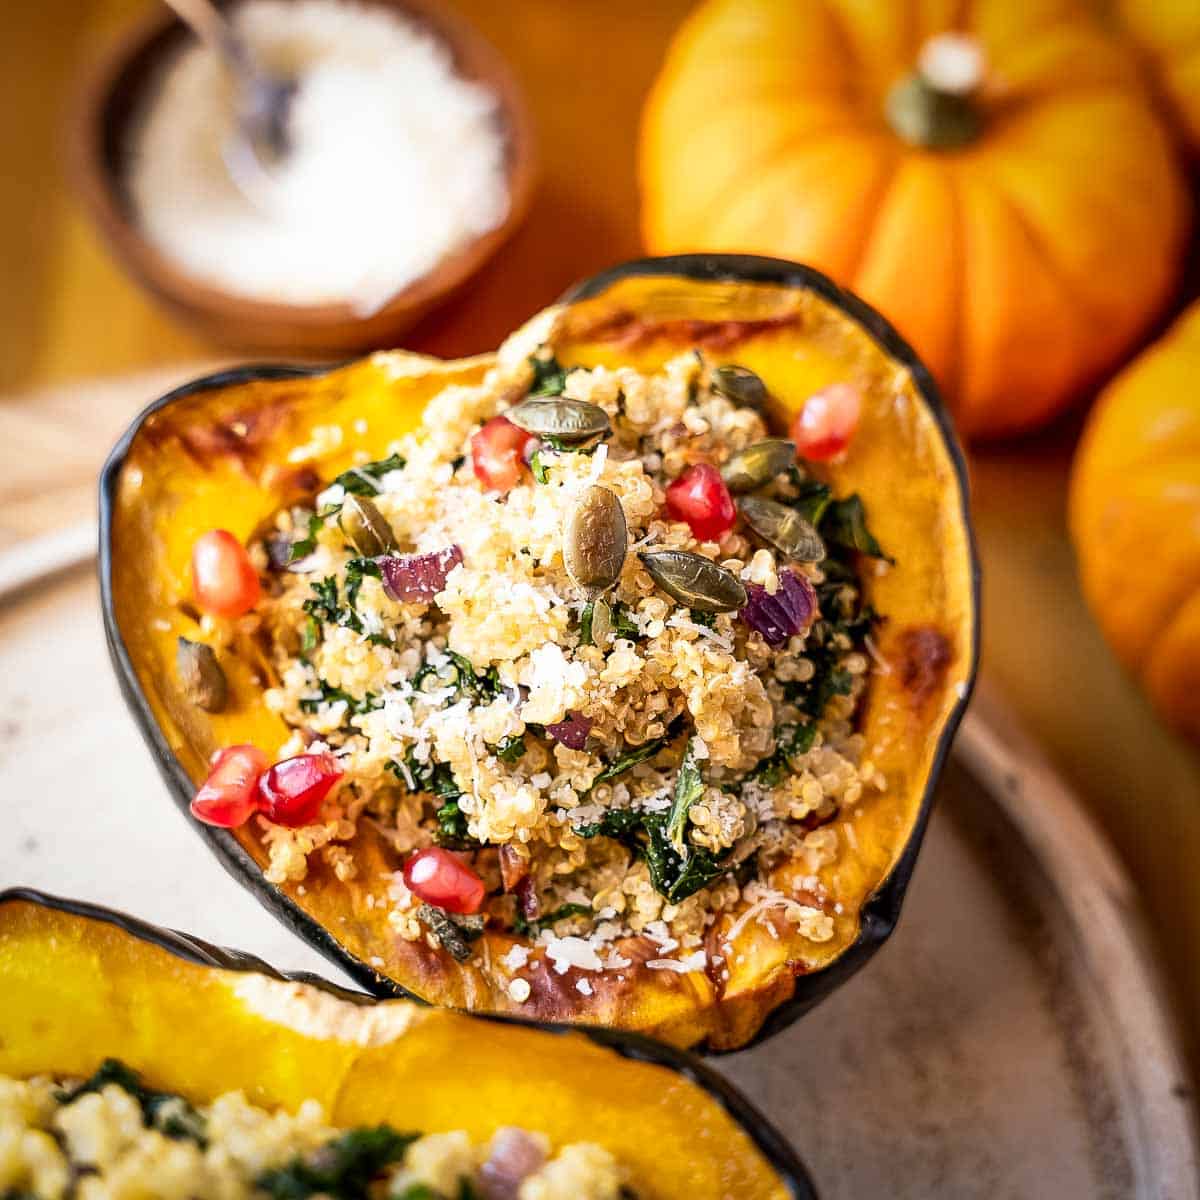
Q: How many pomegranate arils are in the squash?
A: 7